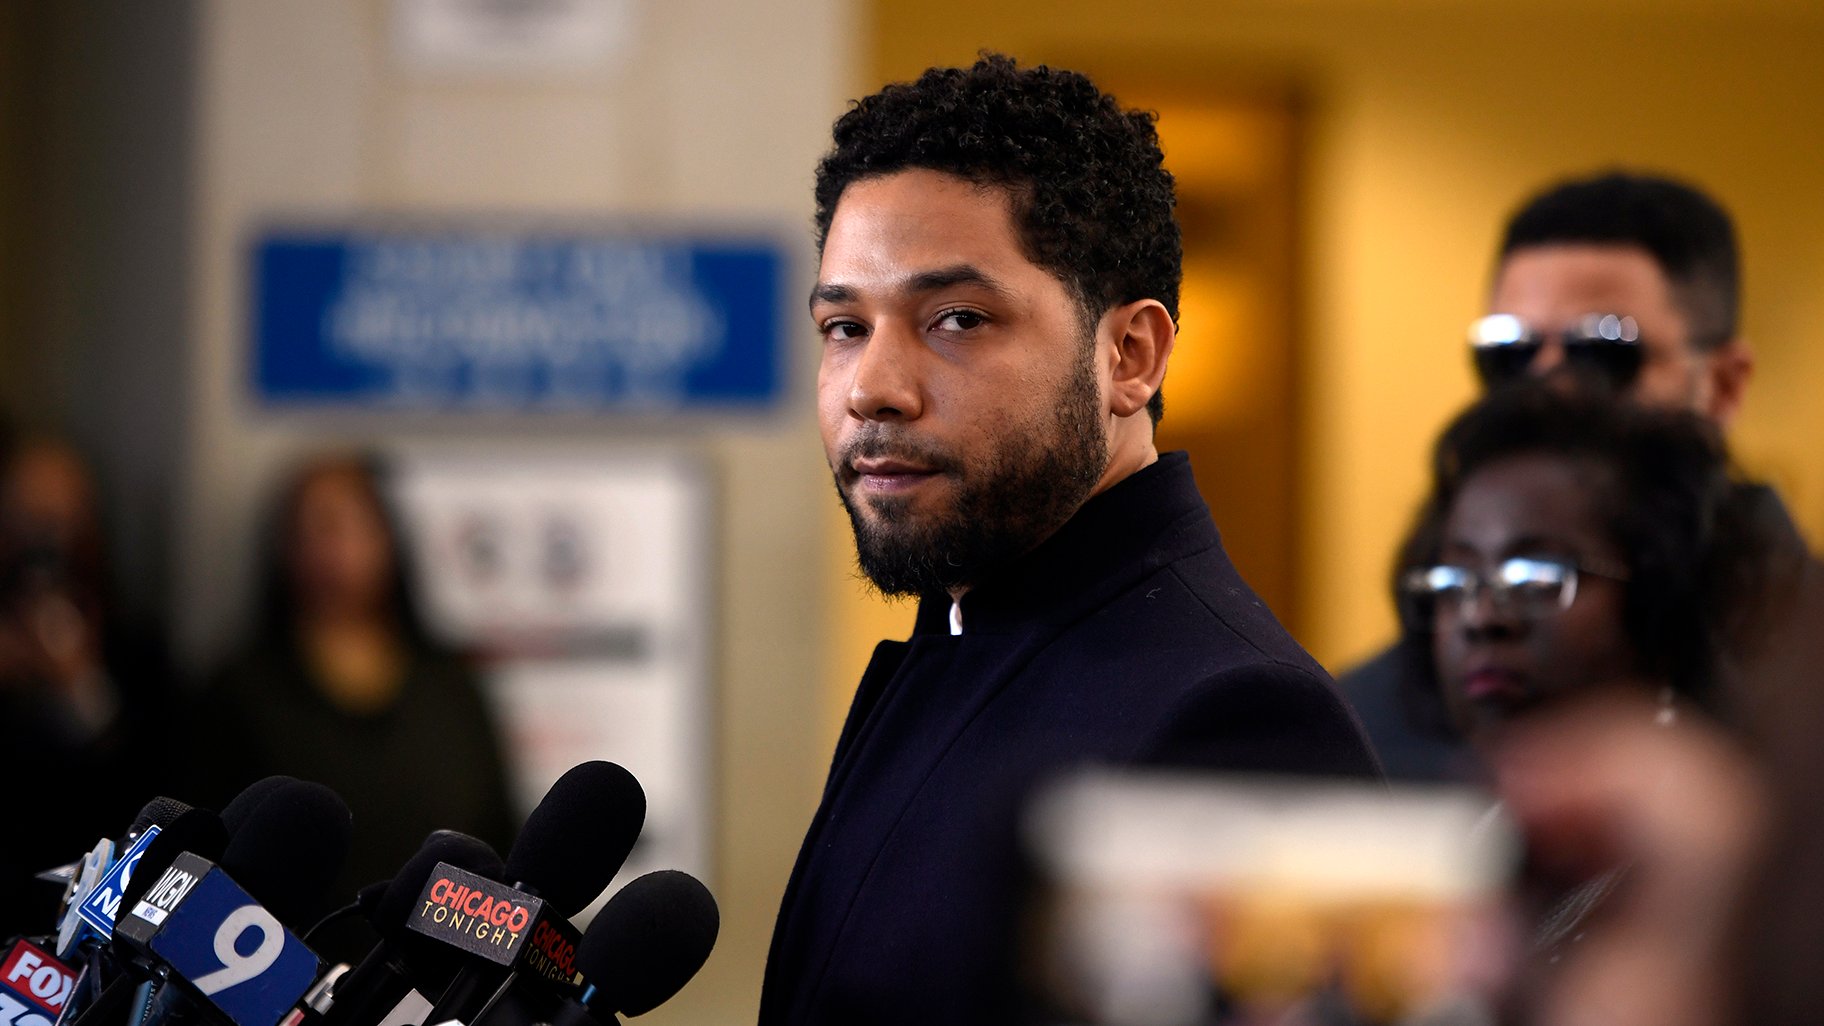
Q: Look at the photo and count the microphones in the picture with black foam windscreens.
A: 6